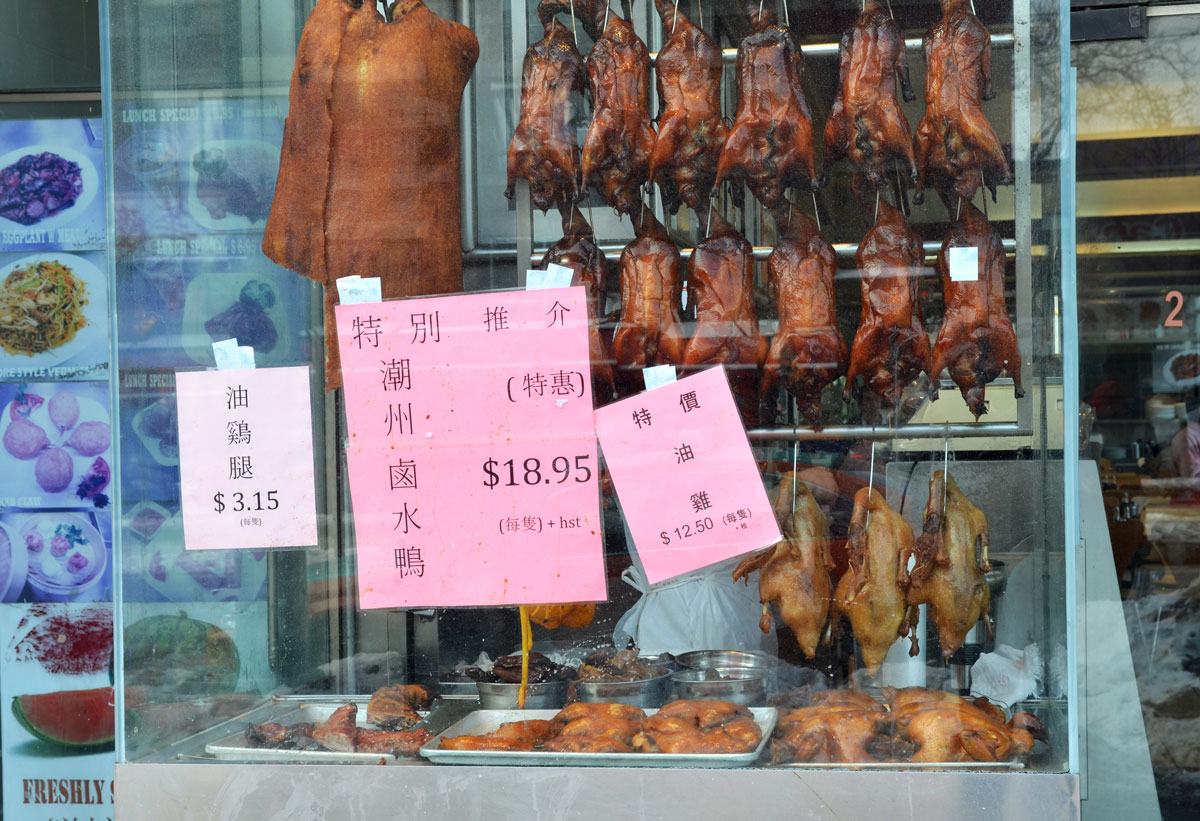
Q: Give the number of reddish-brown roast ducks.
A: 12